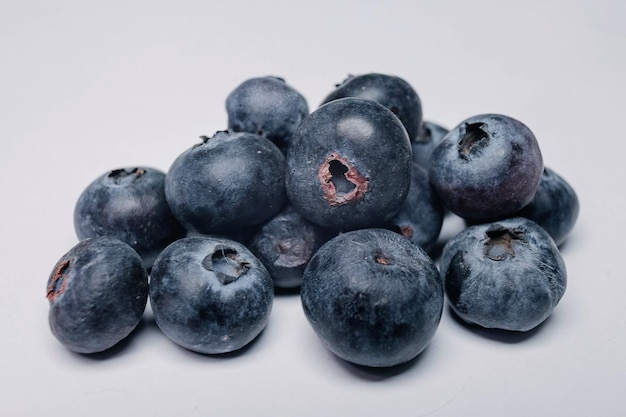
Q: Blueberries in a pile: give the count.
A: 14